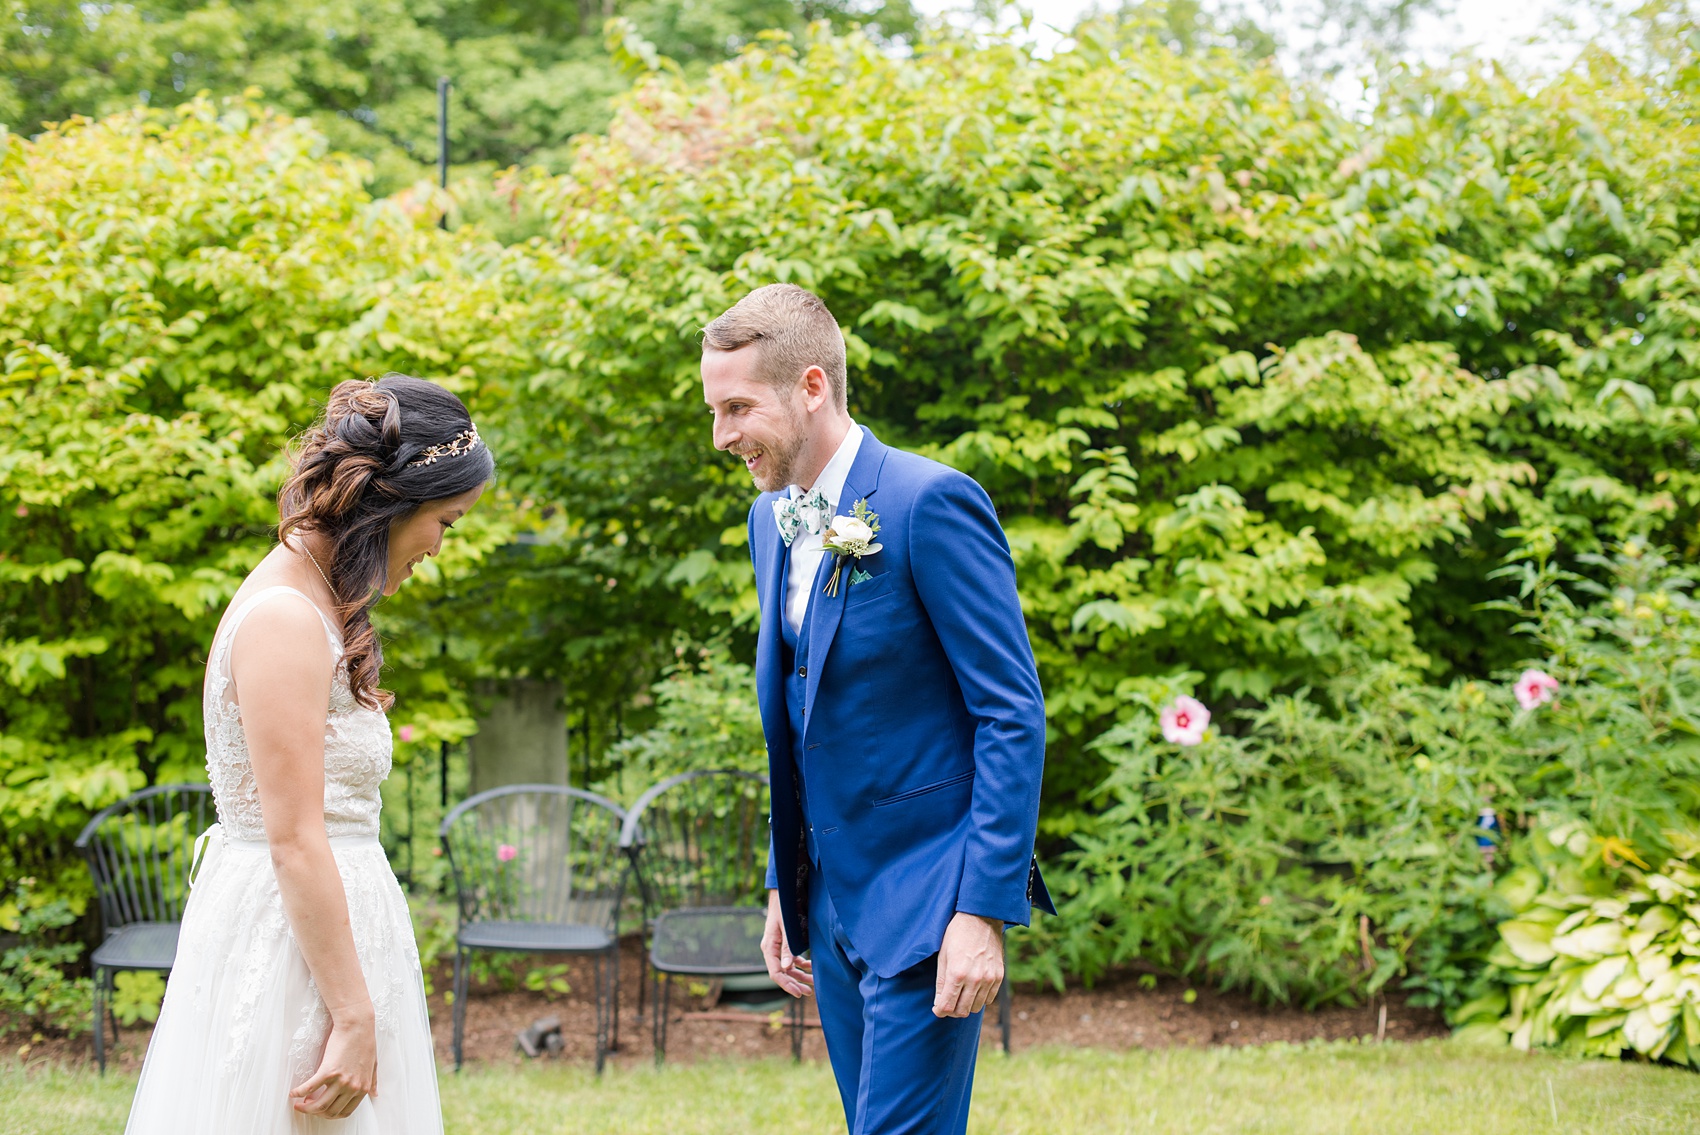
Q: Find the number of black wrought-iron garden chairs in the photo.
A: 3